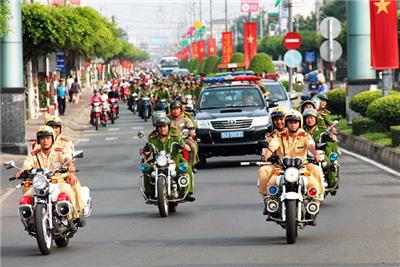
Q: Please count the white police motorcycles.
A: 2